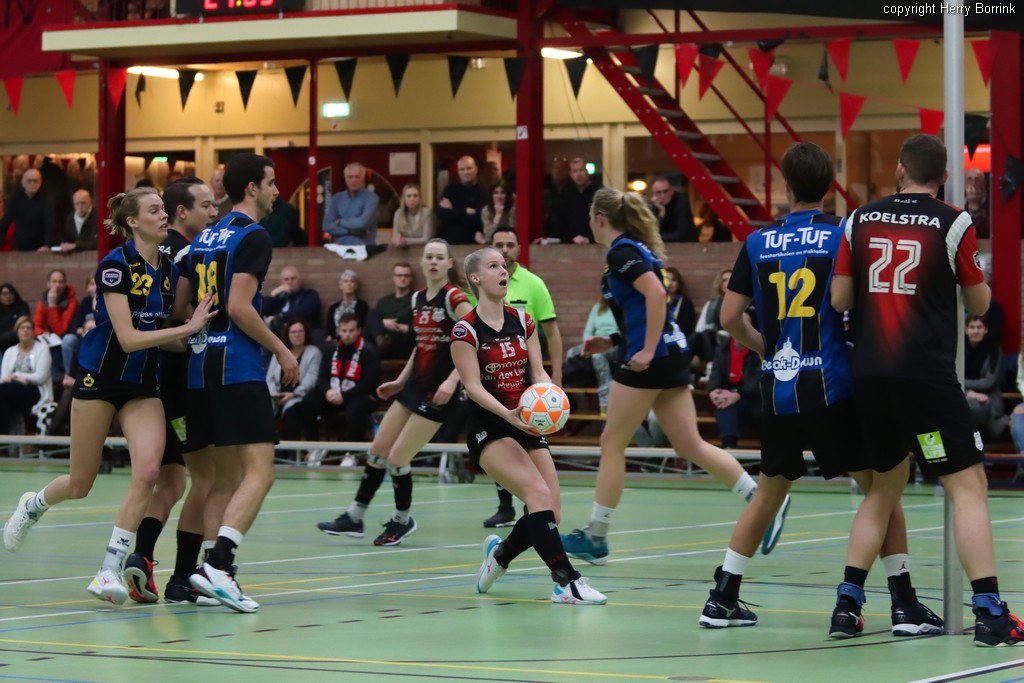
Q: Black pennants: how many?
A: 15